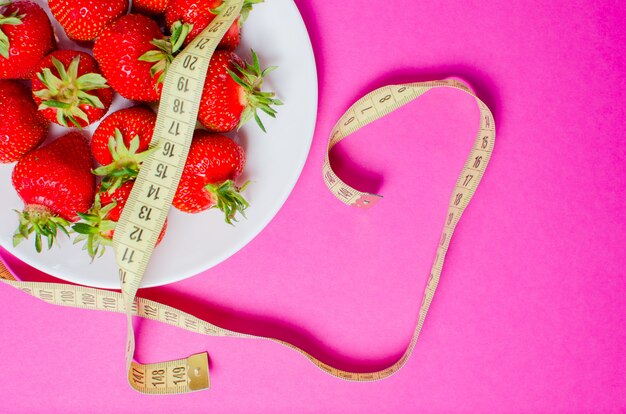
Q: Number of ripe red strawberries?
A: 12